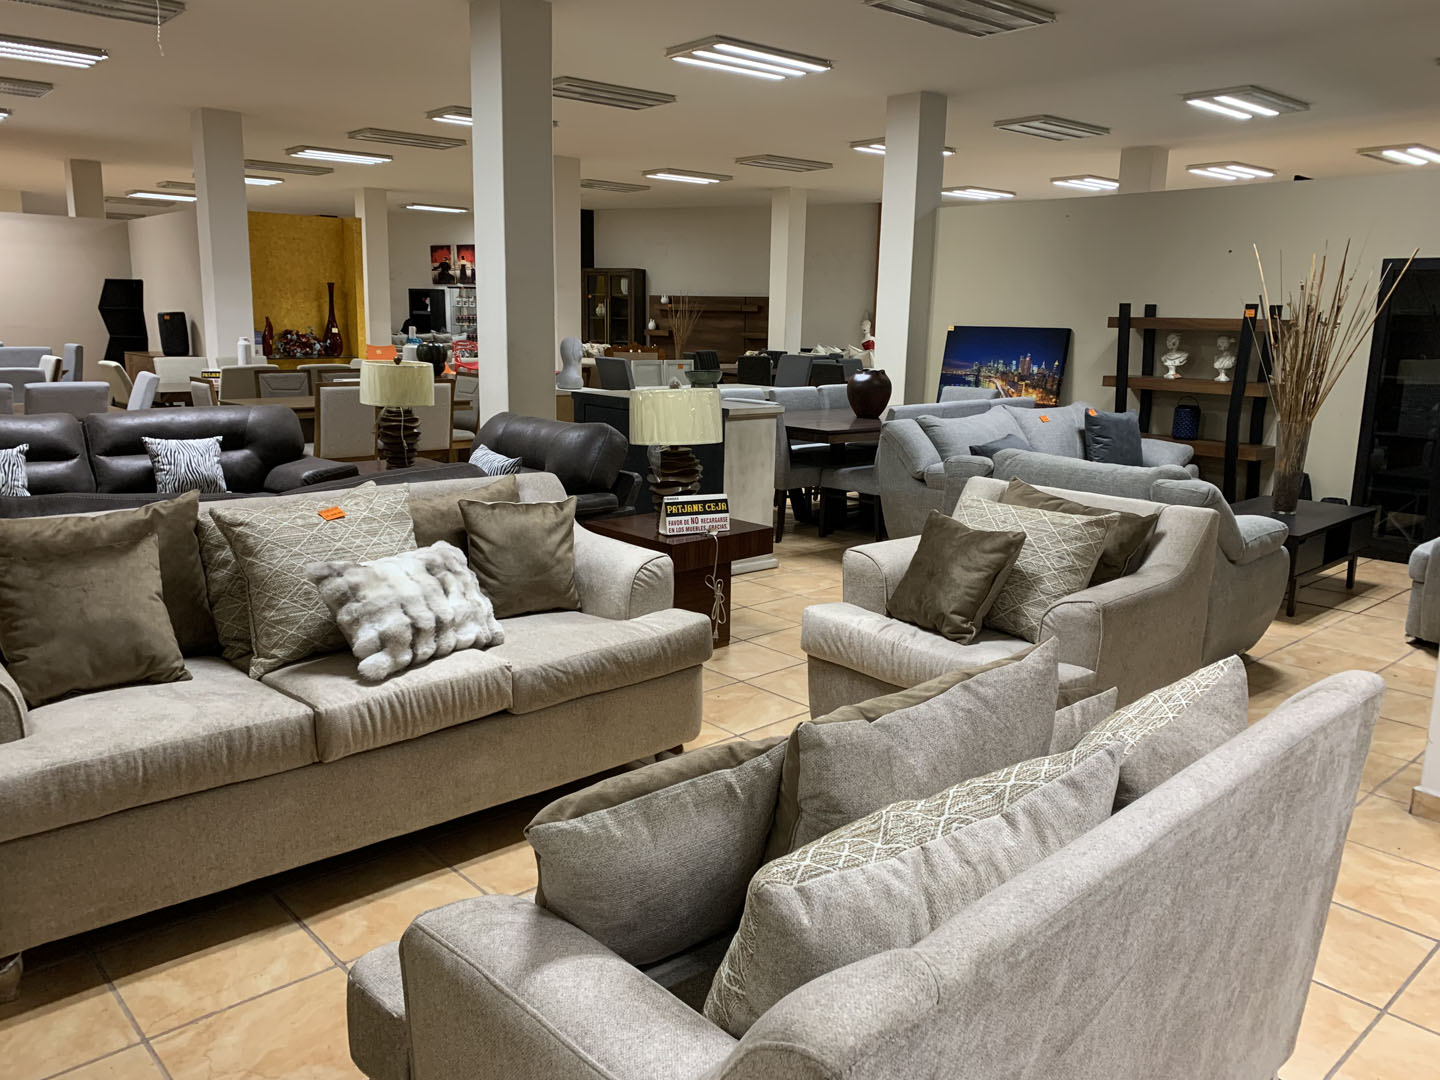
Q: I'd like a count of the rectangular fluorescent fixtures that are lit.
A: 15